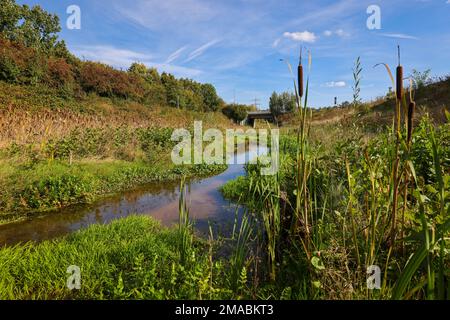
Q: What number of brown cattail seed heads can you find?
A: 3